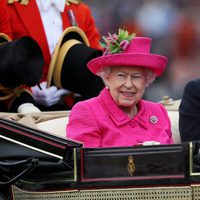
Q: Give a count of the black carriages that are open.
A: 1